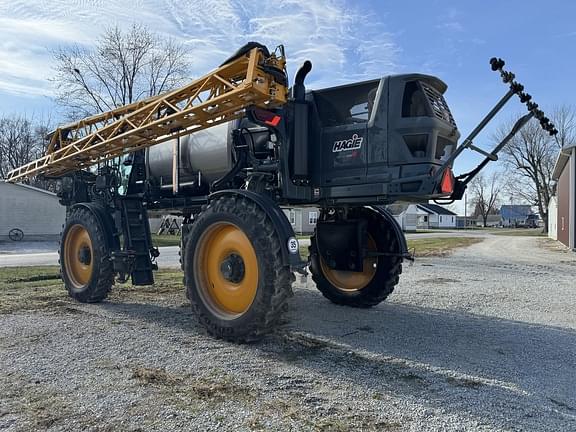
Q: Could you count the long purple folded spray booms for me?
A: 0